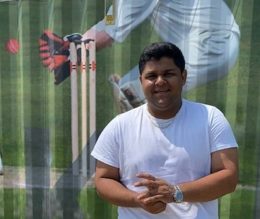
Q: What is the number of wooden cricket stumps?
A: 3